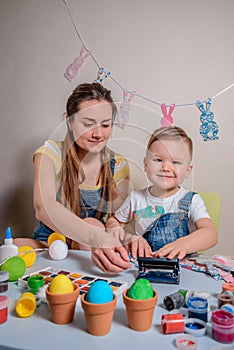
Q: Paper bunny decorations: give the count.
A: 5